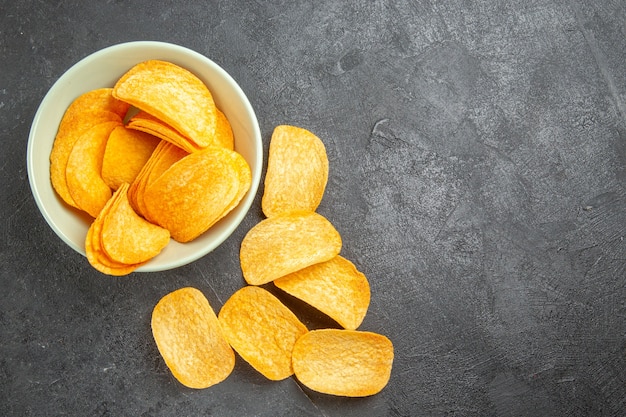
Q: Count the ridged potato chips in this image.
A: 0